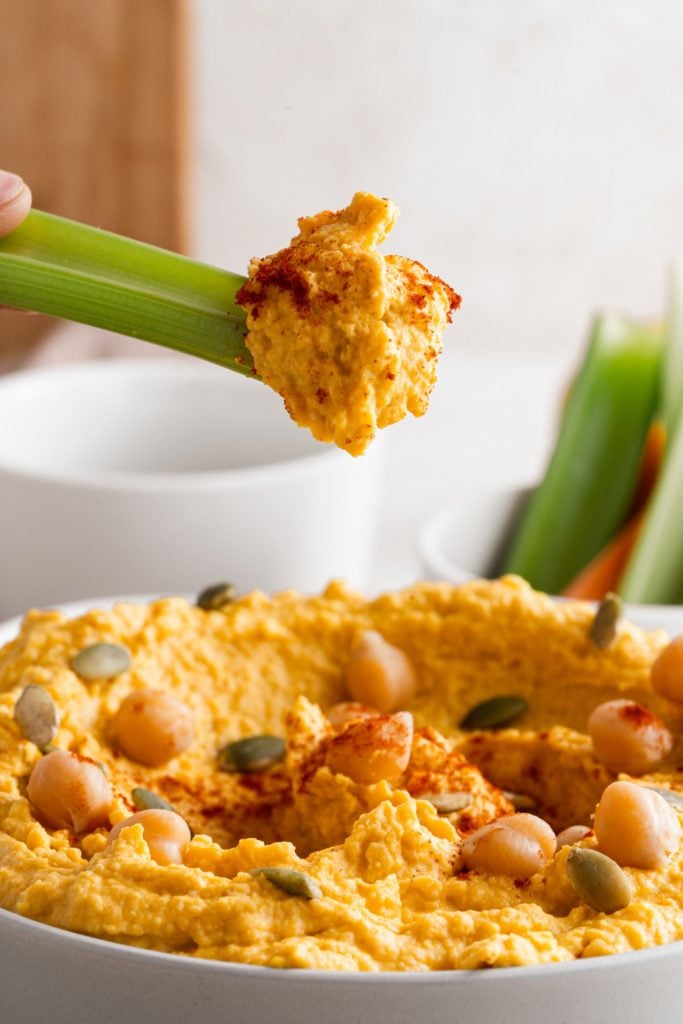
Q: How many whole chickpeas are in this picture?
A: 11